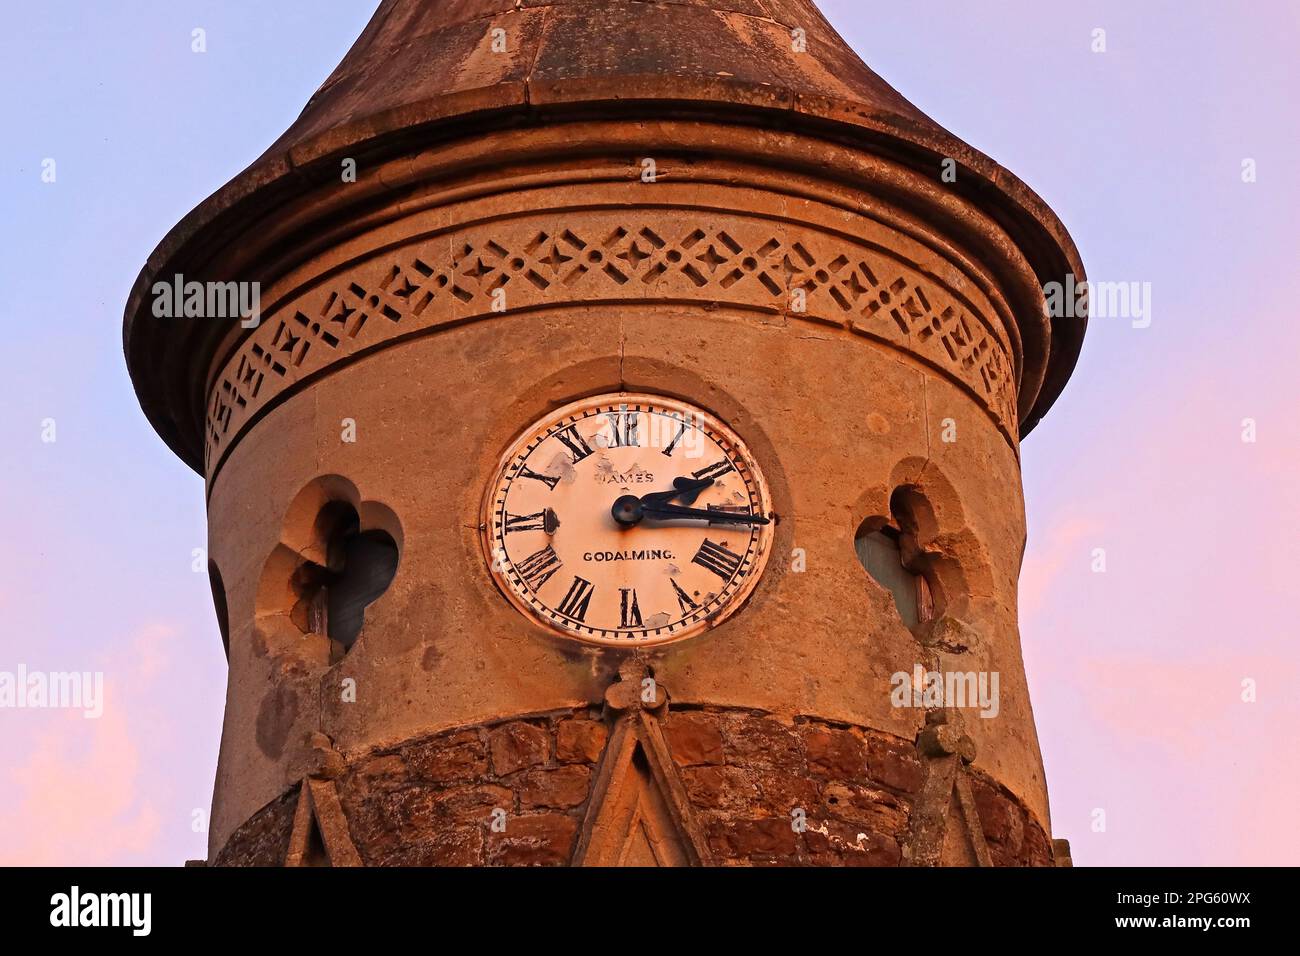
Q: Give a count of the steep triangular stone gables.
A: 3